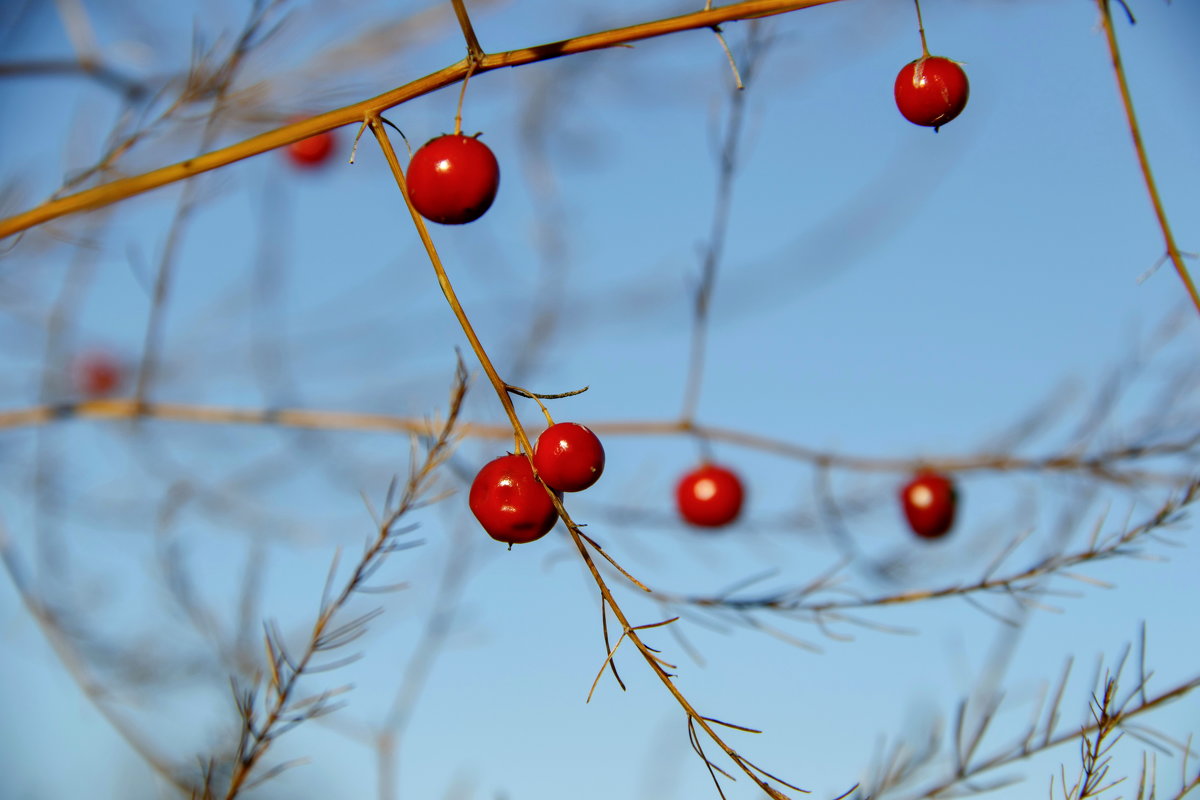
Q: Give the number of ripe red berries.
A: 8